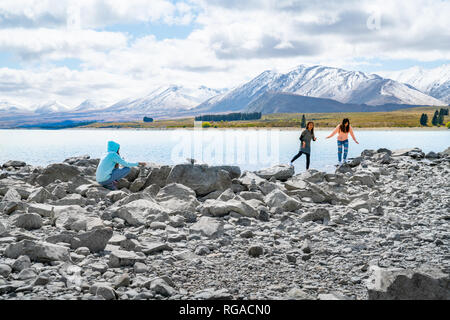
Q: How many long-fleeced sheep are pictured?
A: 0